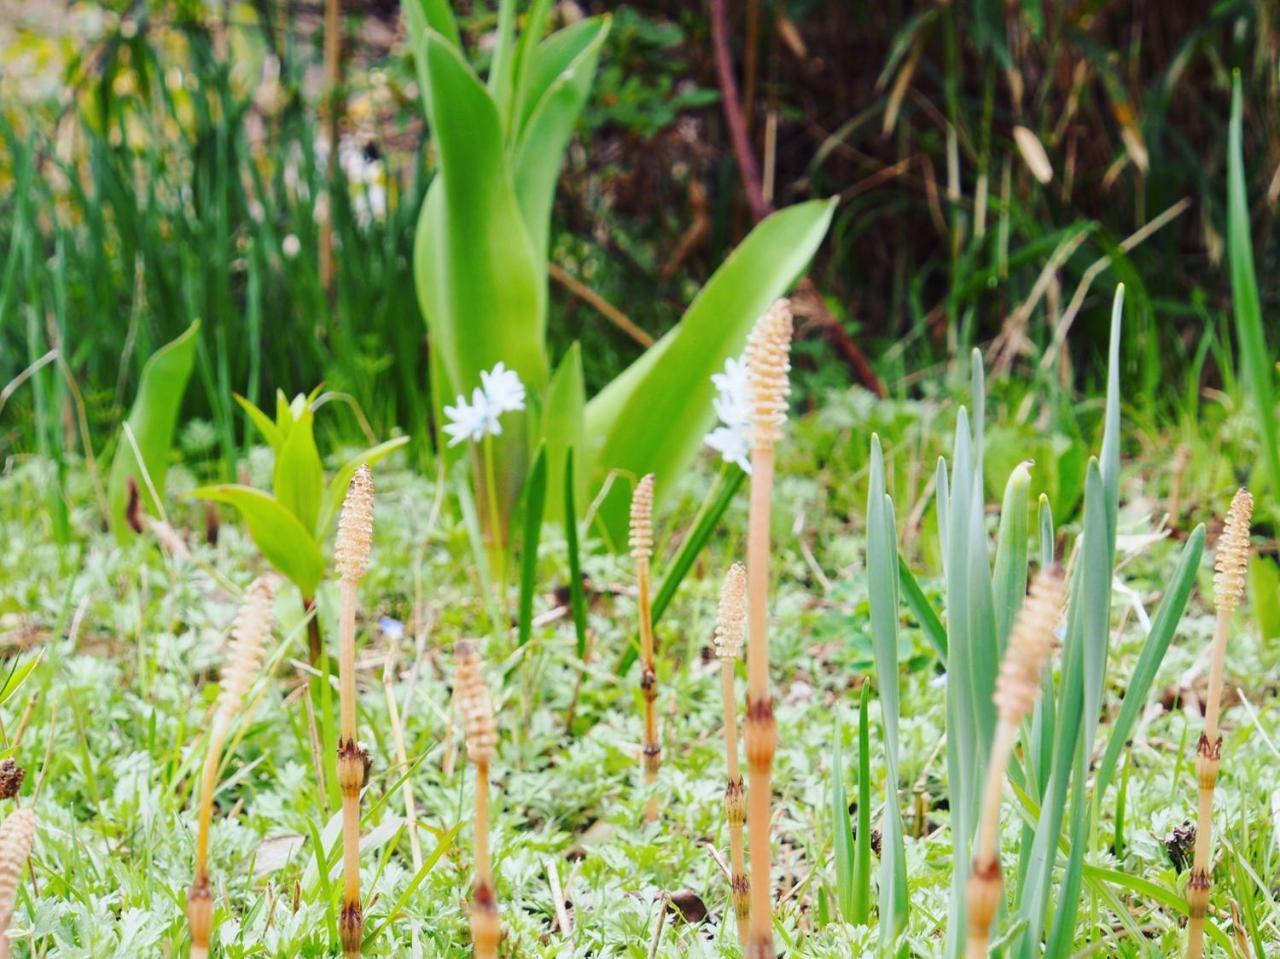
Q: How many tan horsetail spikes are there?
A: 9